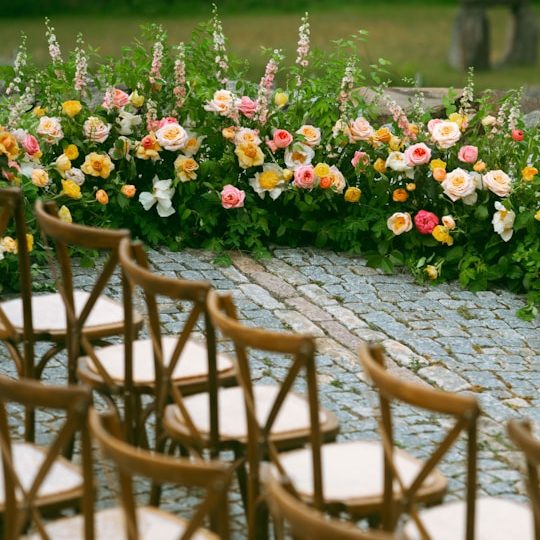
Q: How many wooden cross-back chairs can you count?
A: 9